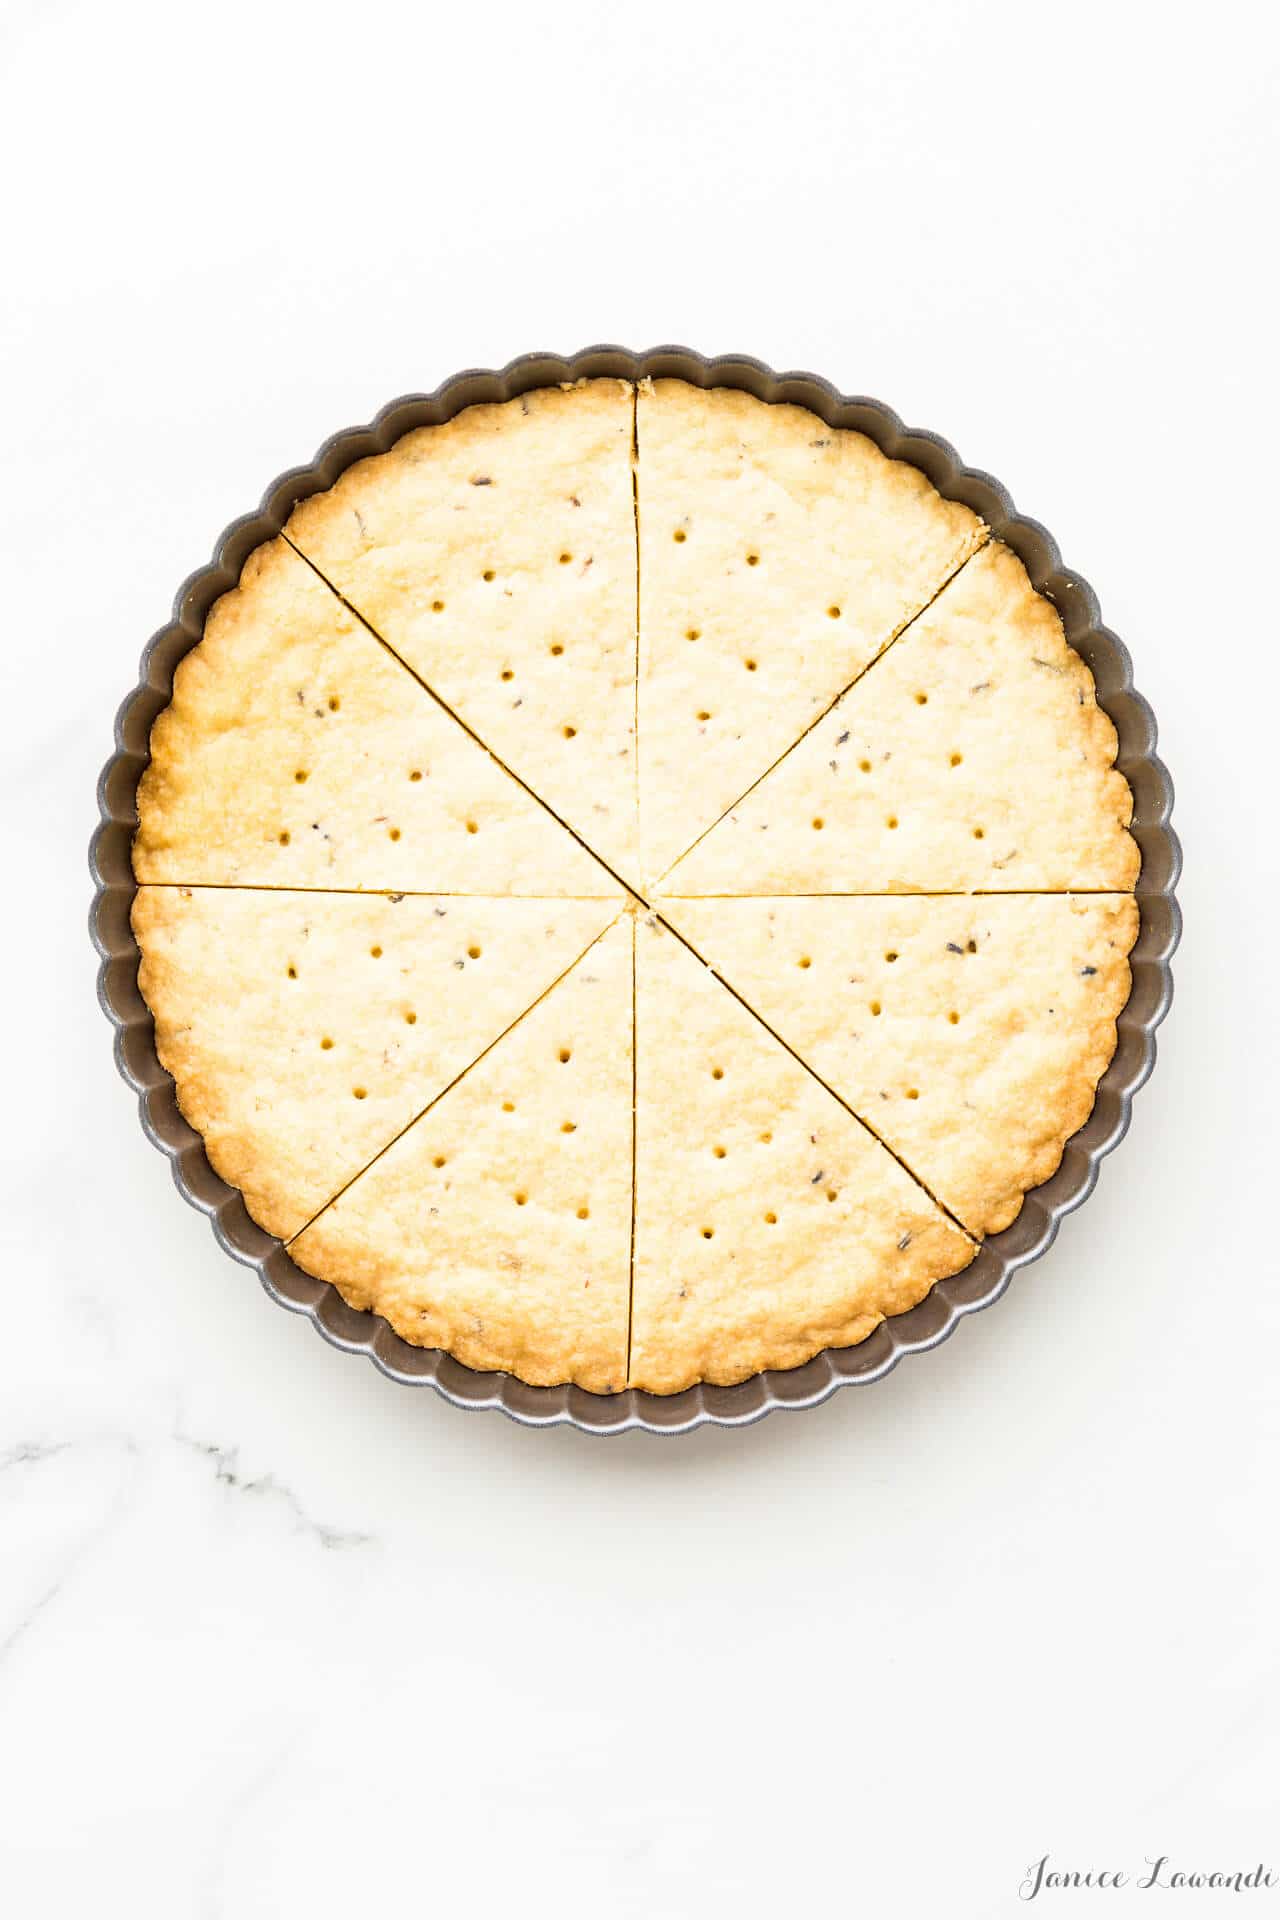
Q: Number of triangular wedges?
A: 8